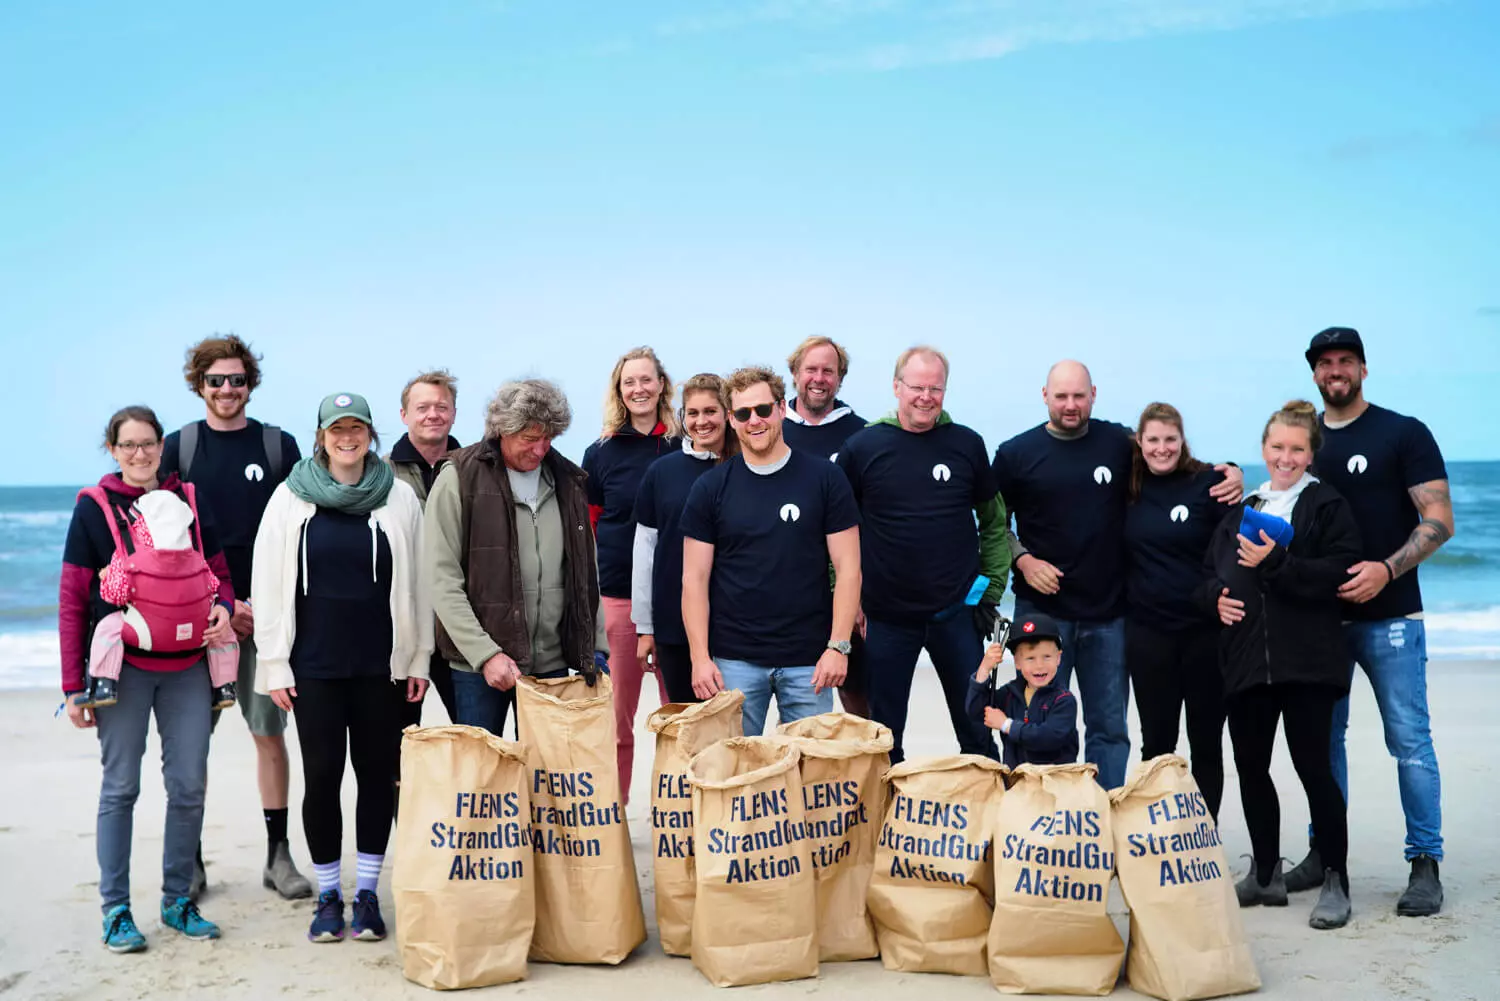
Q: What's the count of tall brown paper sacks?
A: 8